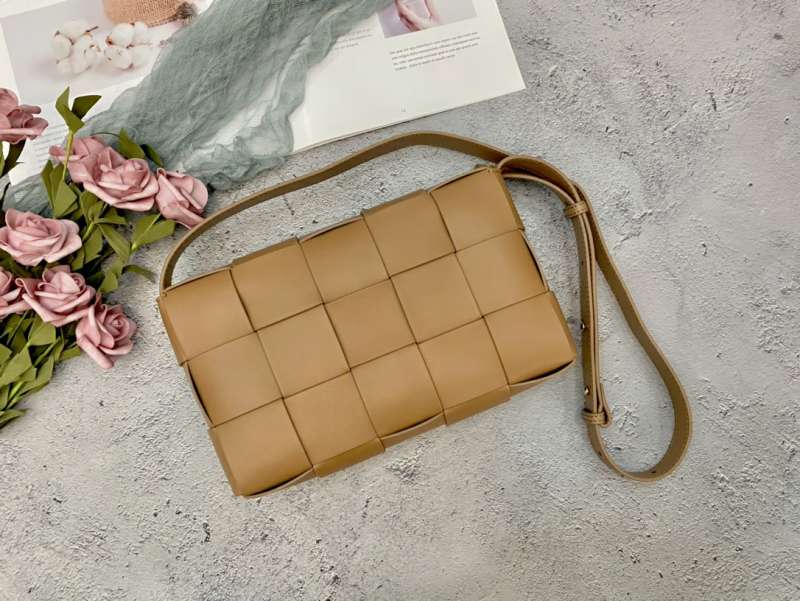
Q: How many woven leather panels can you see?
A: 15